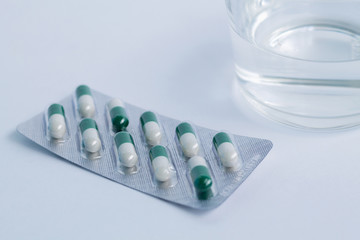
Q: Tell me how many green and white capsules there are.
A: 10